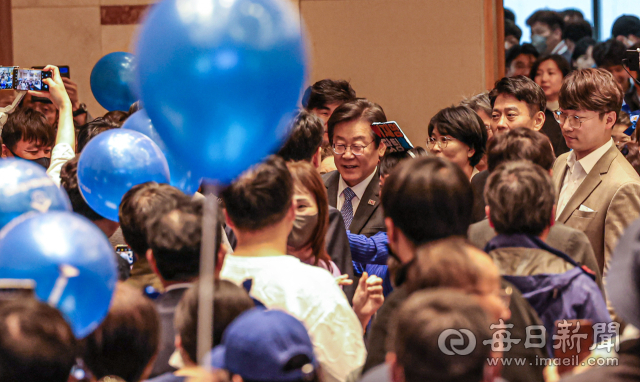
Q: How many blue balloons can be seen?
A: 6